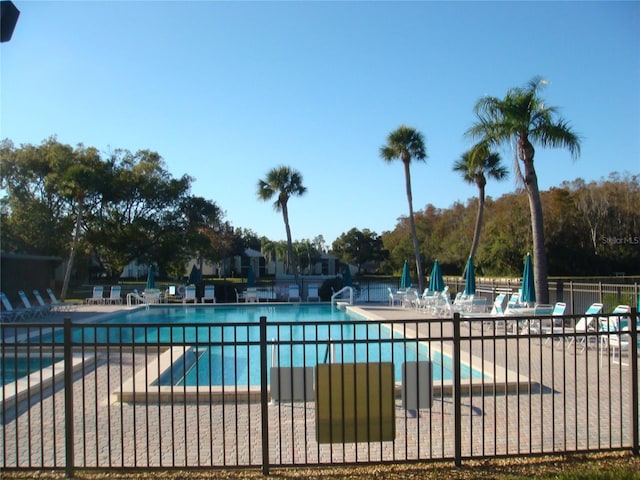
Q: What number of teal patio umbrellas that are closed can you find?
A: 8